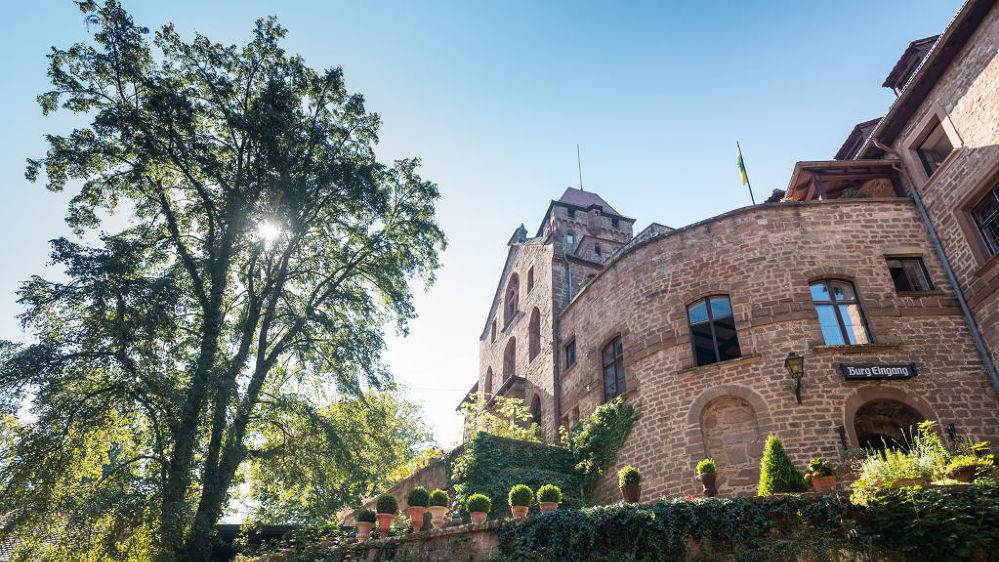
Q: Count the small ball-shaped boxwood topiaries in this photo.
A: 9